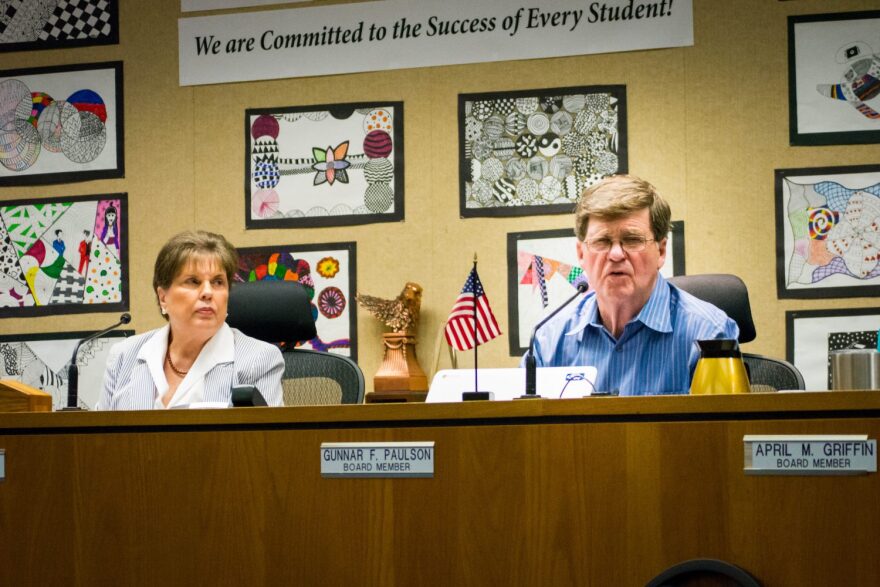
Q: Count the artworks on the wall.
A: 11